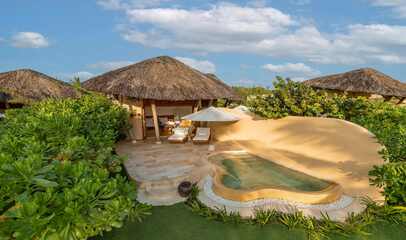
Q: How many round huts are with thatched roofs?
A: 3